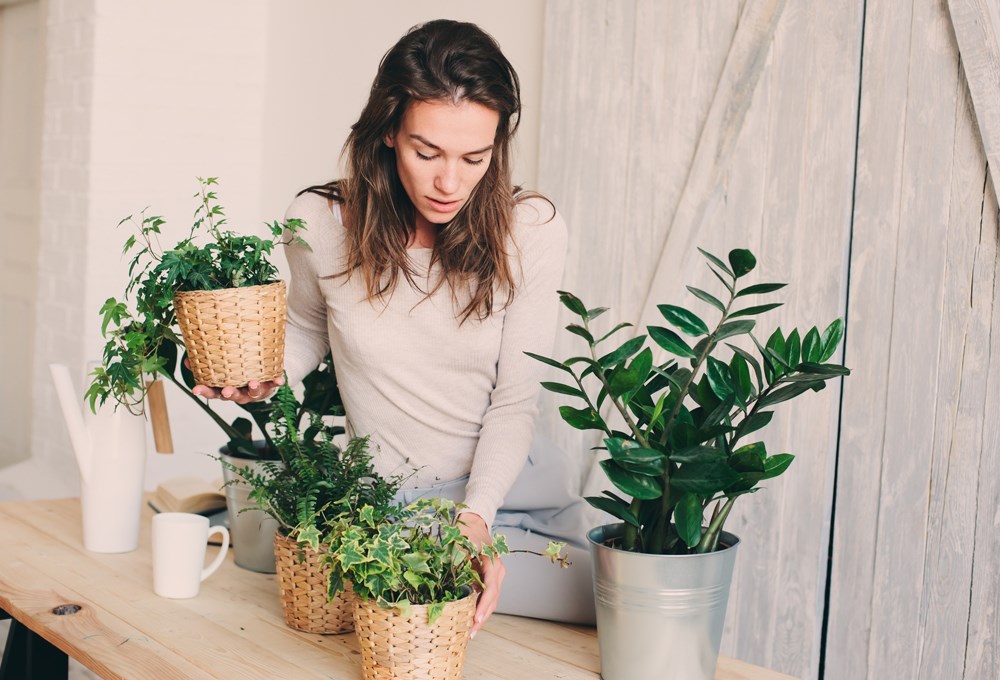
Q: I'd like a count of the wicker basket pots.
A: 3